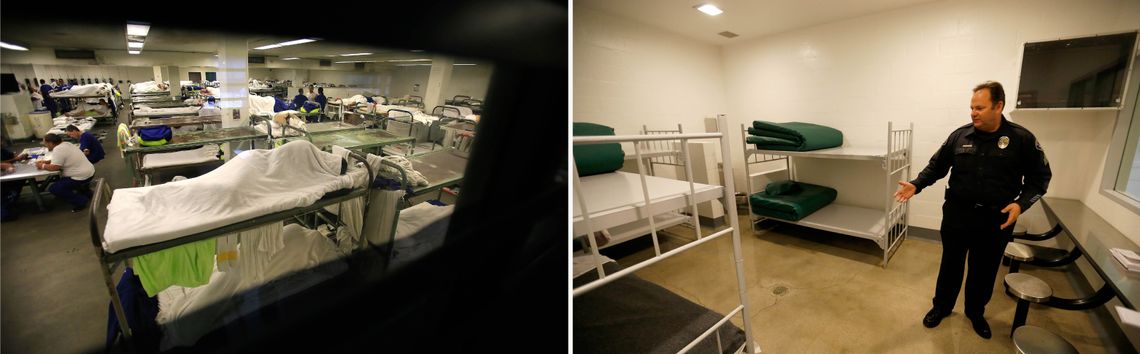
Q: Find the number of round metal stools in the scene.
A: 4